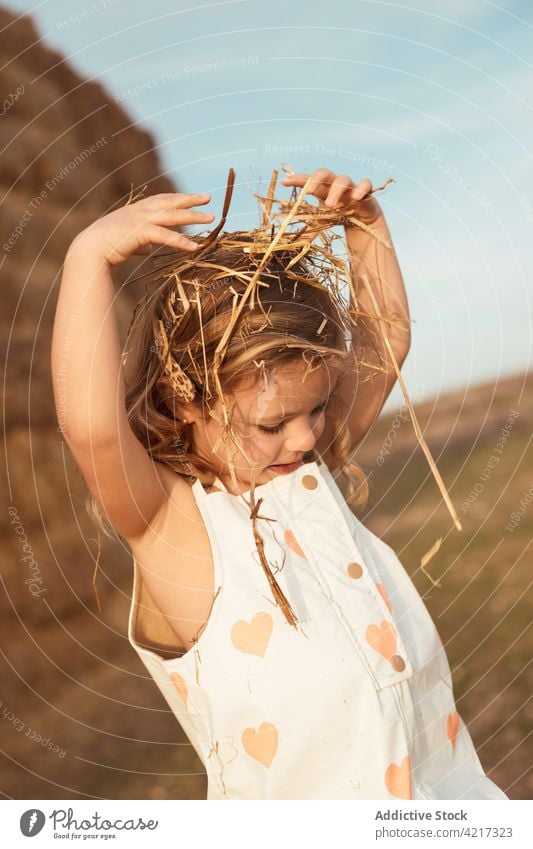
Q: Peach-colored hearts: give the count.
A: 8